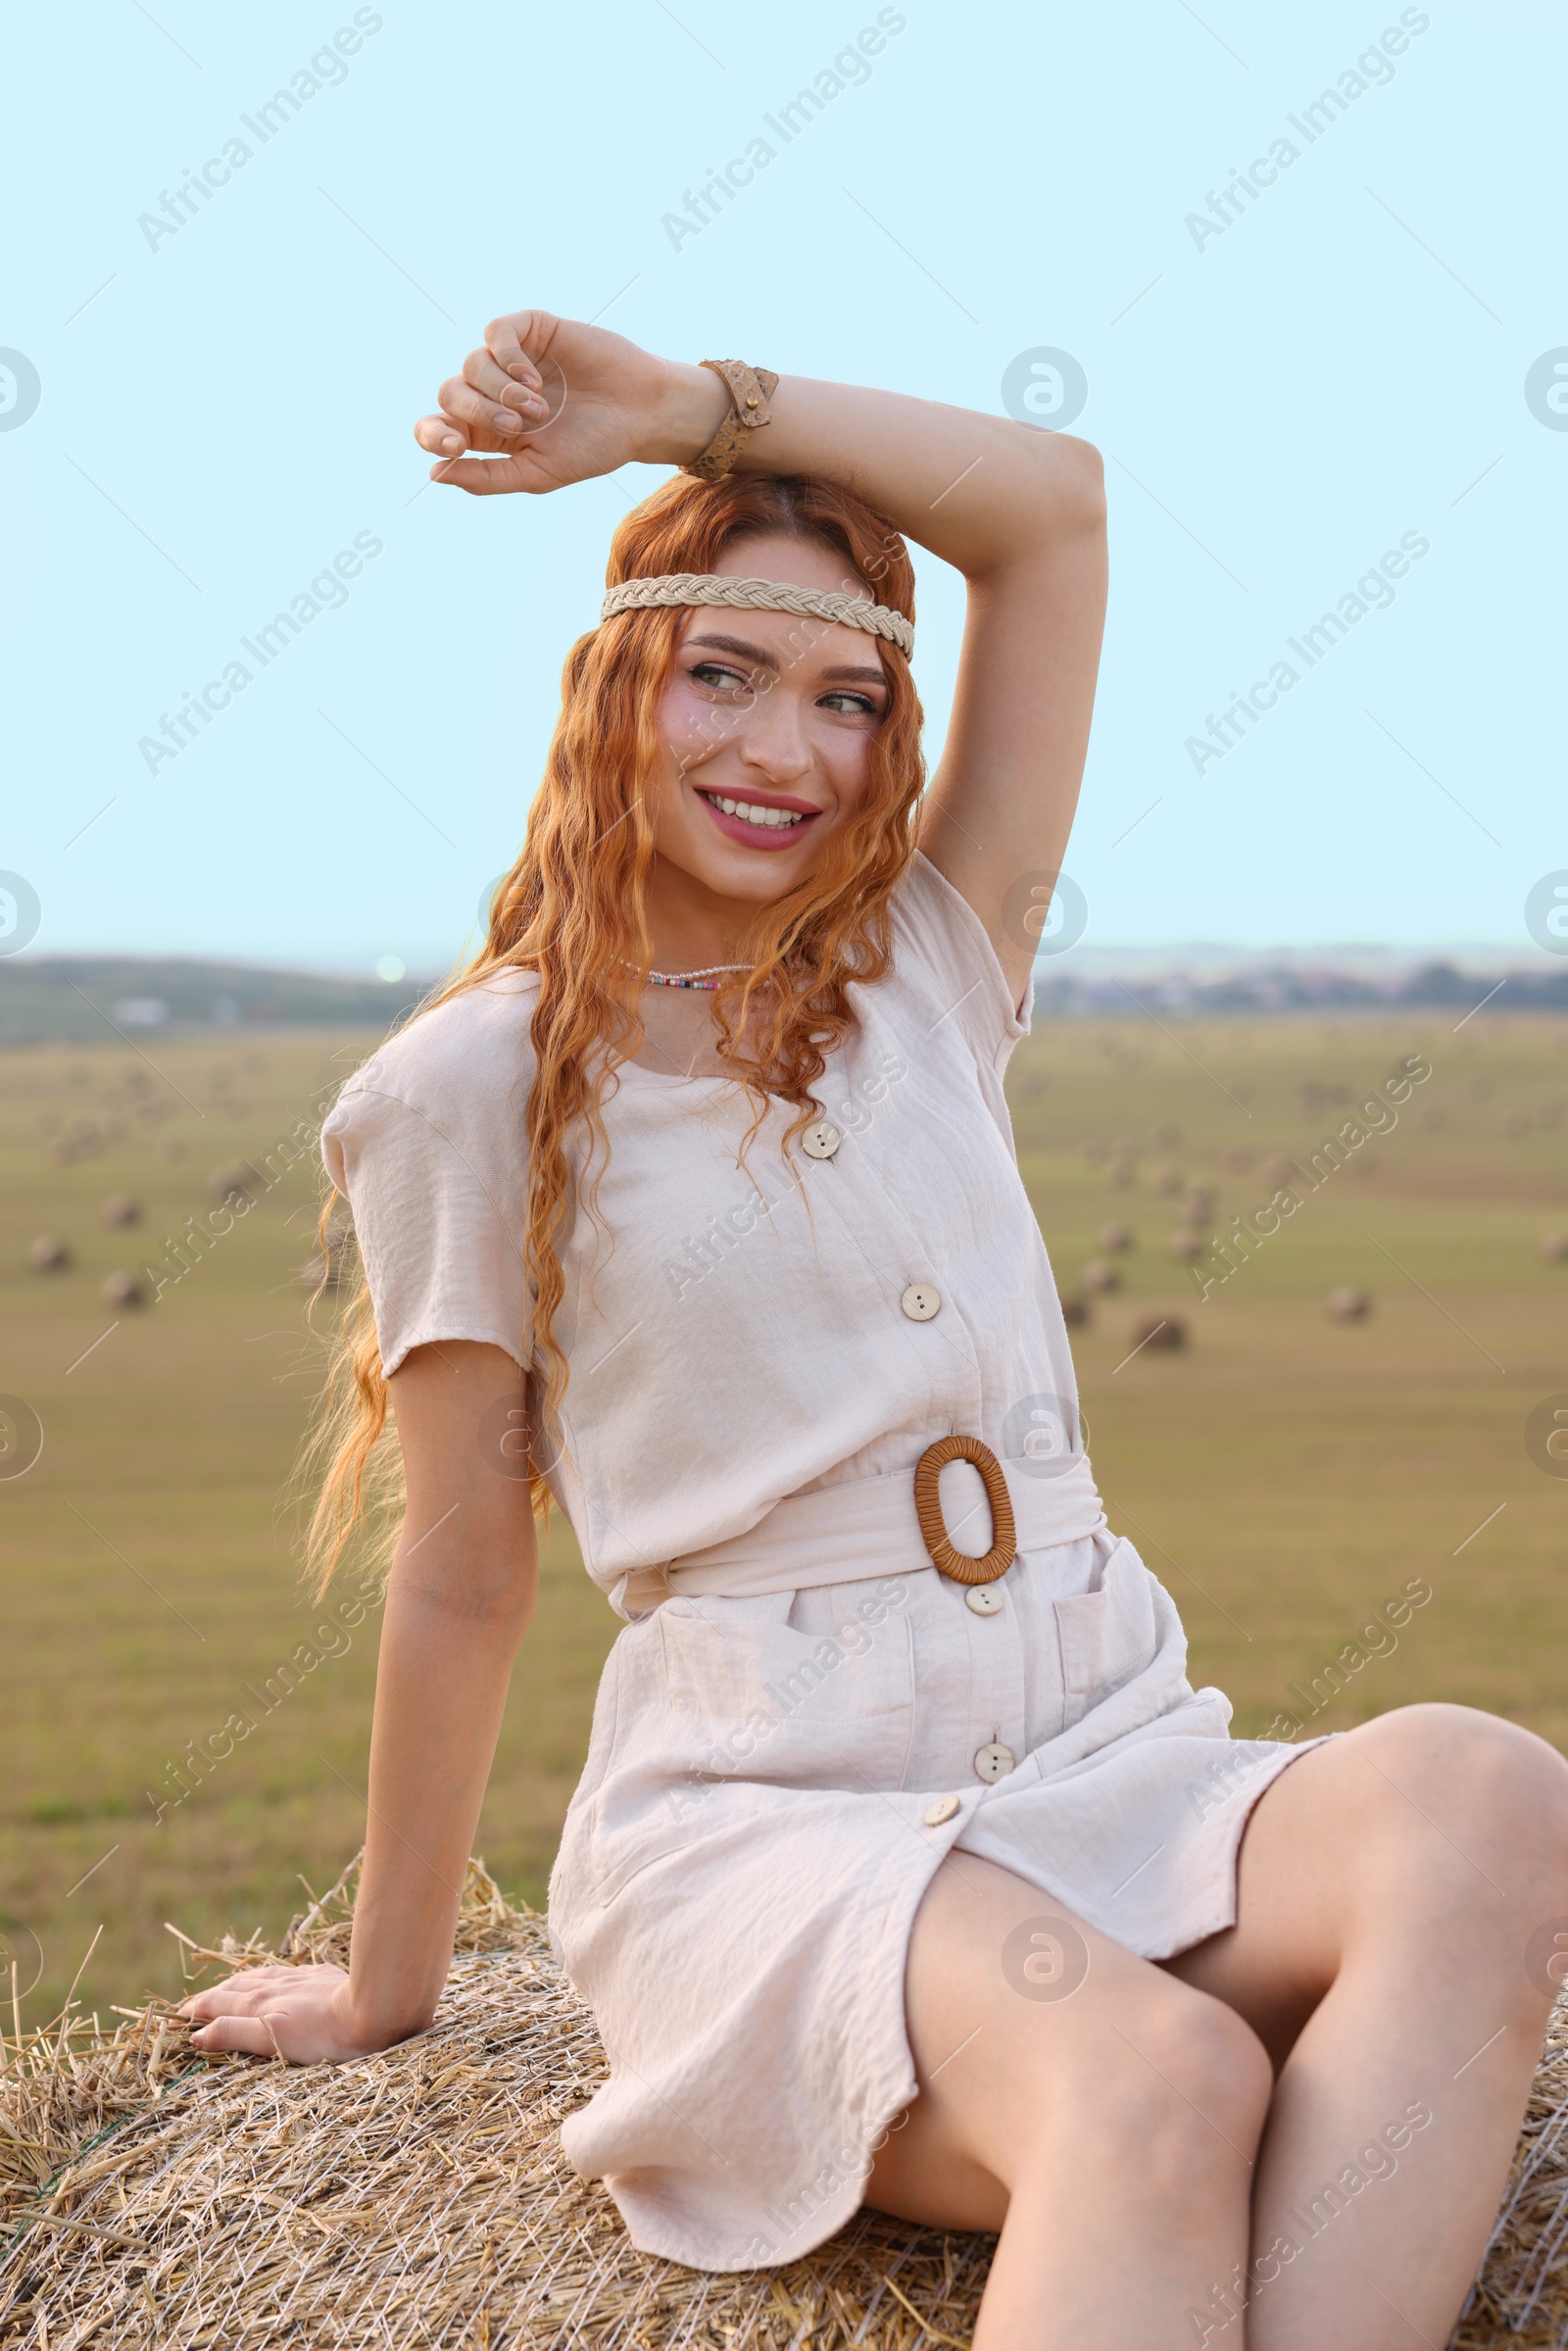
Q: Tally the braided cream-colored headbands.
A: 1